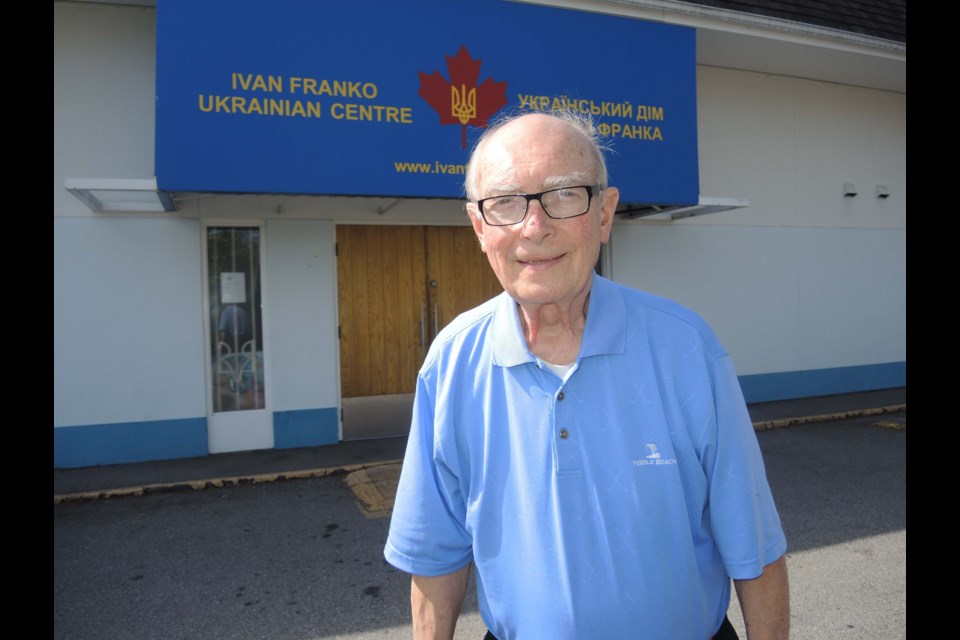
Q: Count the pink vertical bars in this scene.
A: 0